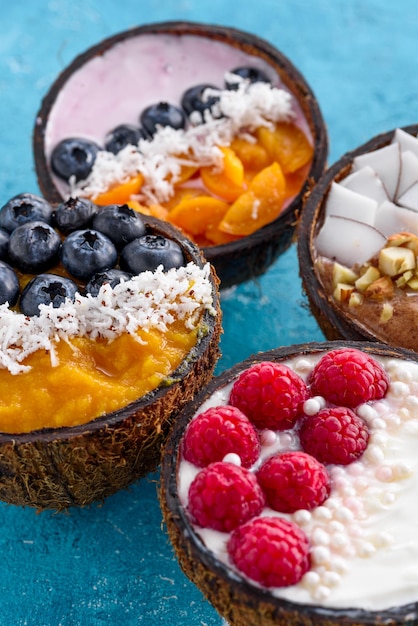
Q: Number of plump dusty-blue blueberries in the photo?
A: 15